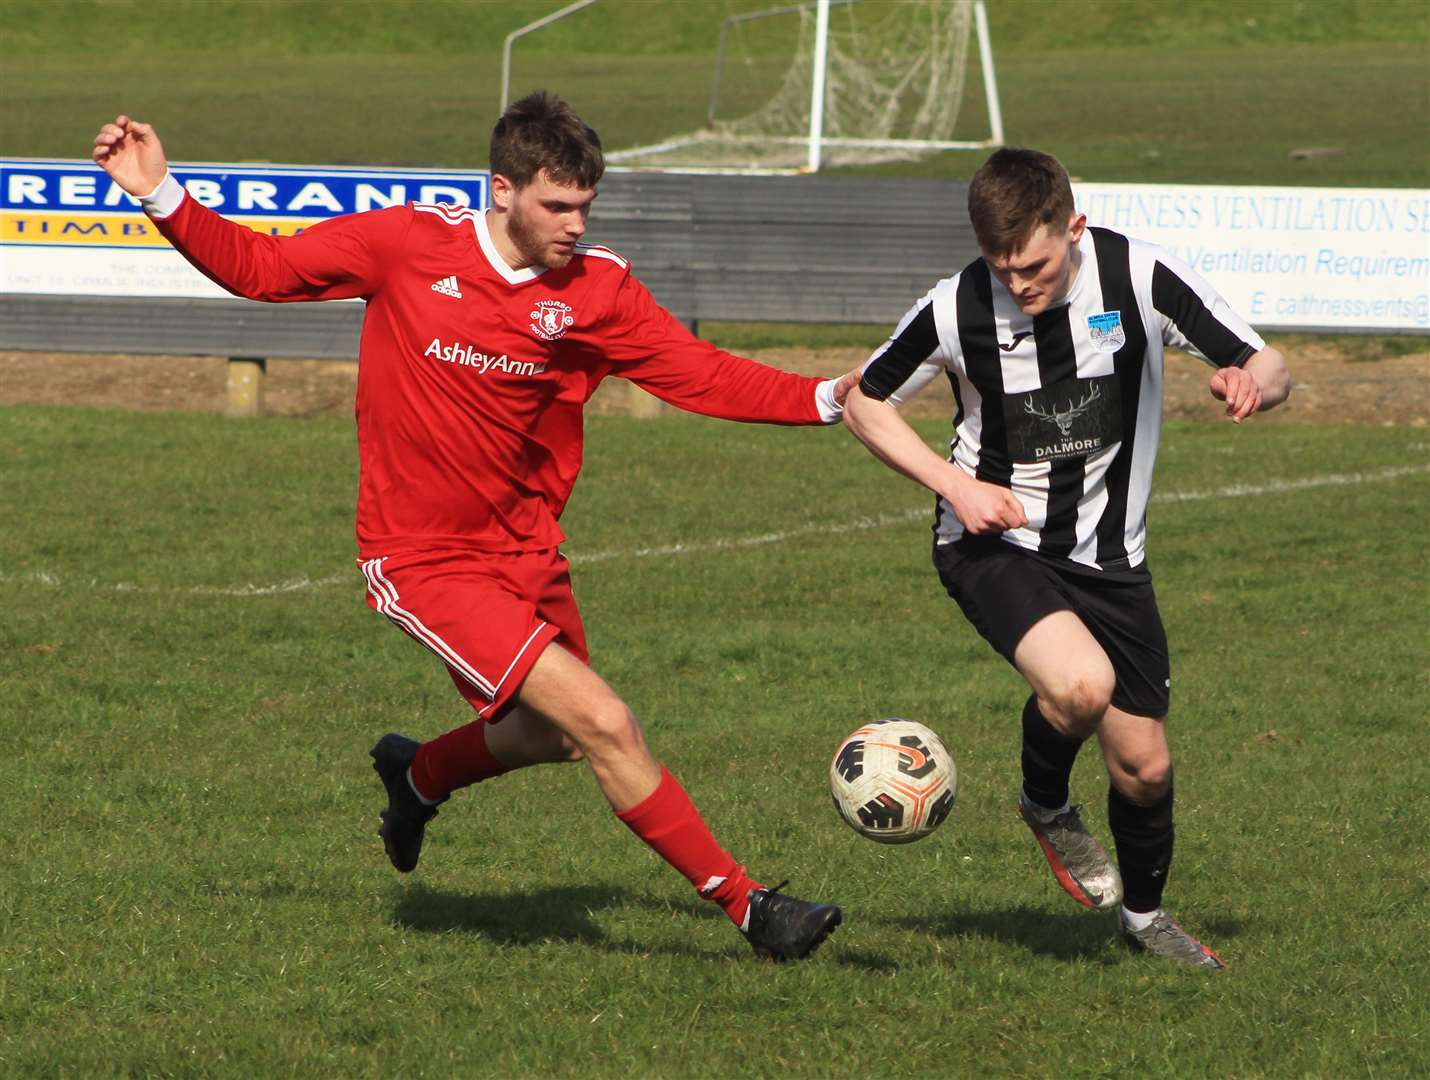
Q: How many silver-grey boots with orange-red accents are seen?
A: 2